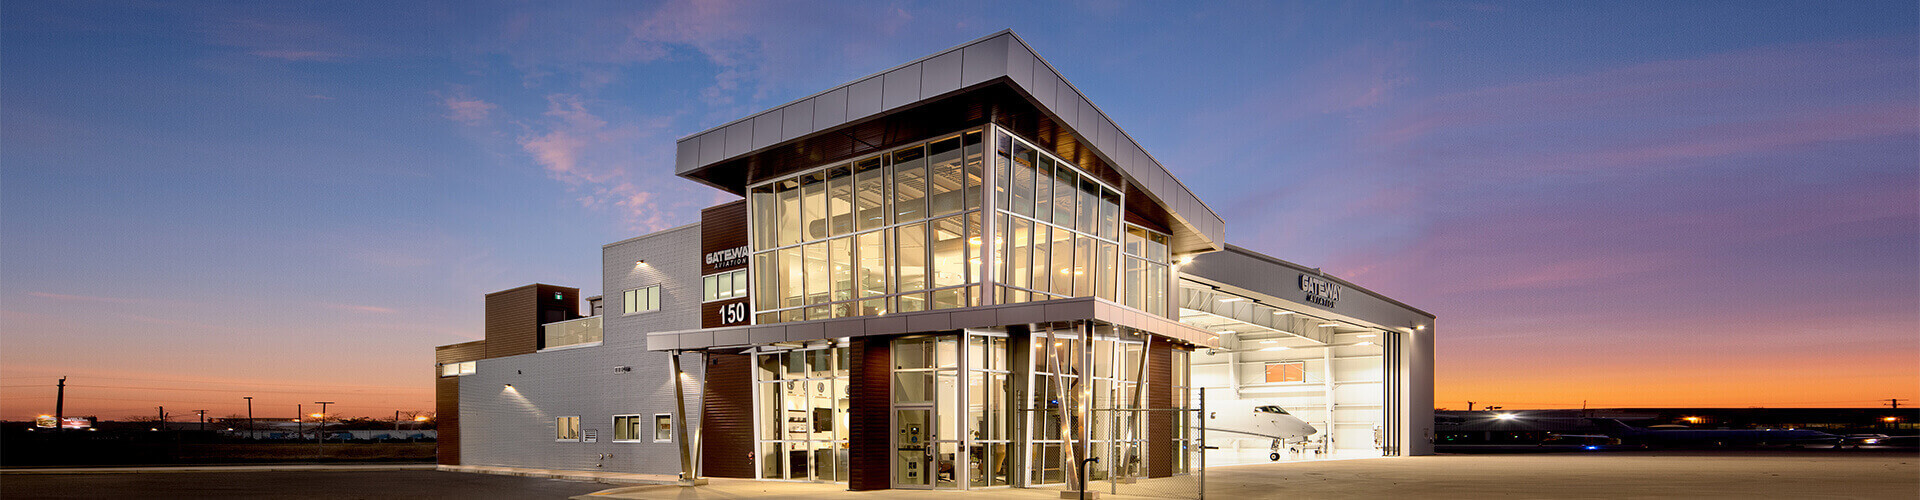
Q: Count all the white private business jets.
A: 1